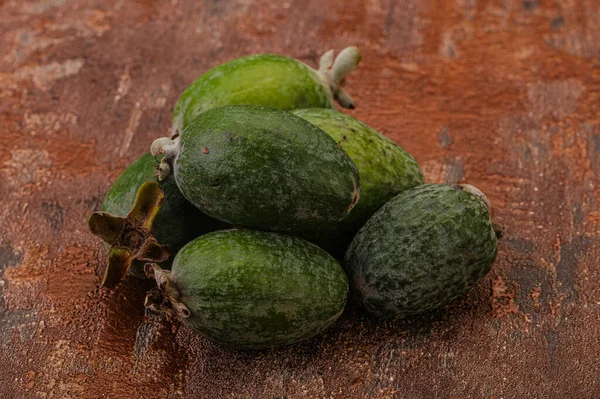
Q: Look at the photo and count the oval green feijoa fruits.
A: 6